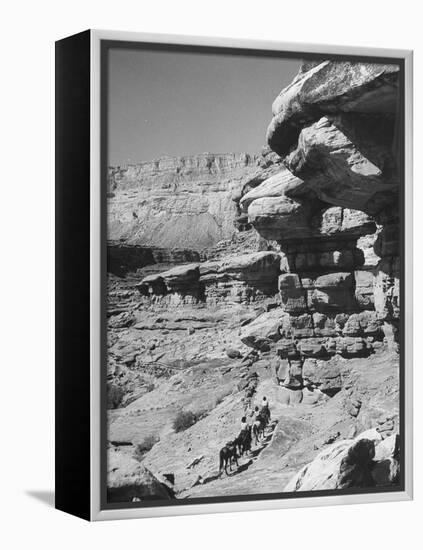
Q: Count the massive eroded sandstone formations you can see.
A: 1